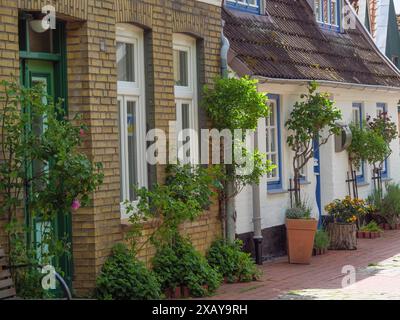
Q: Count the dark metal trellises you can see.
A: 3